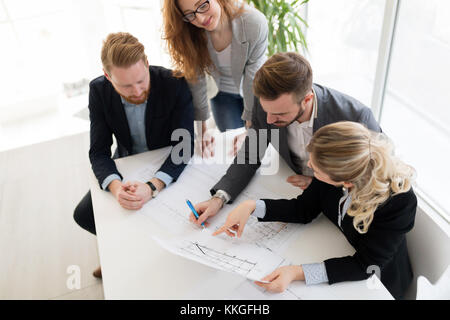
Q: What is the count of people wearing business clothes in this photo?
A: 4